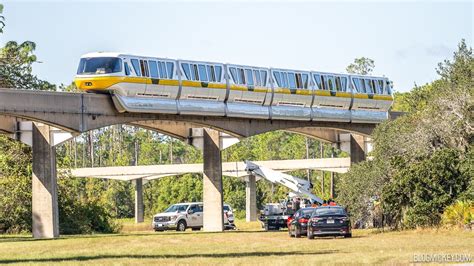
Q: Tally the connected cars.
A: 6